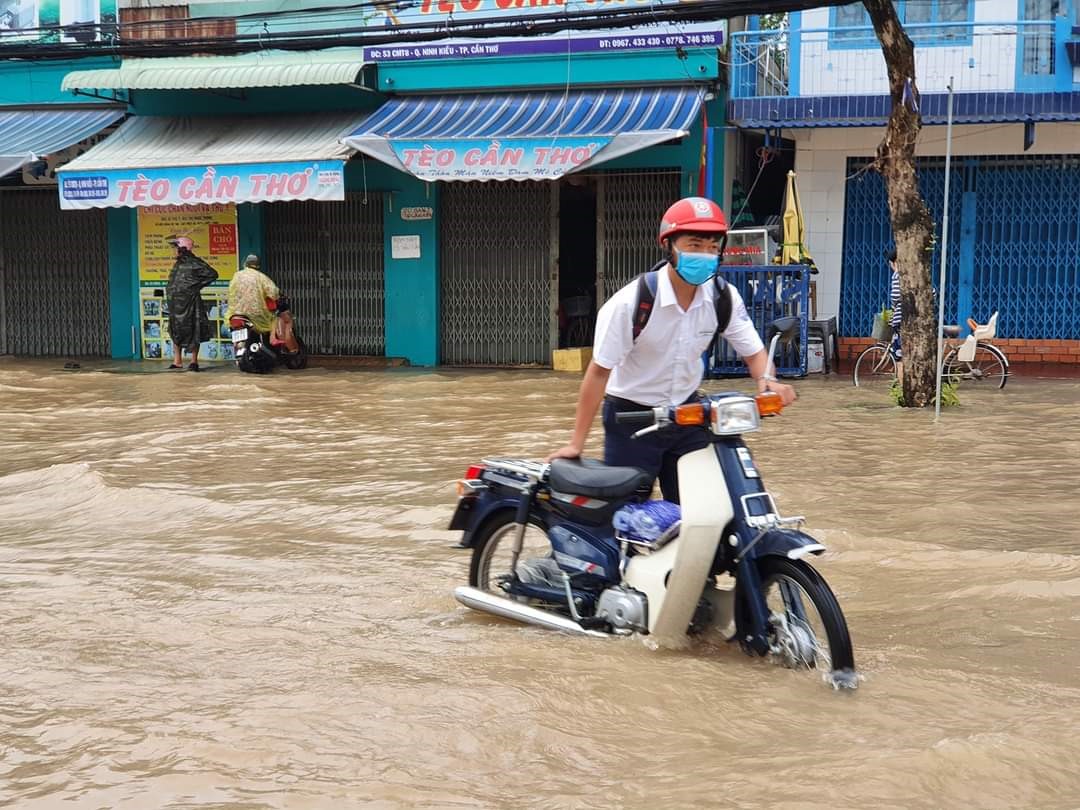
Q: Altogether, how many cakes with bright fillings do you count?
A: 0